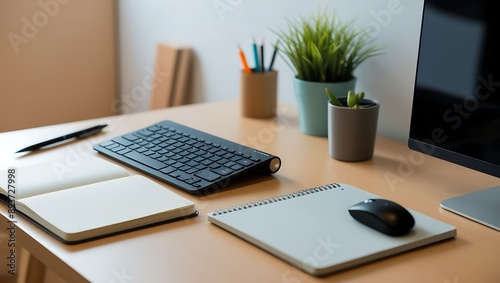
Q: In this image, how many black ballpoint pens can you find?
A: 1